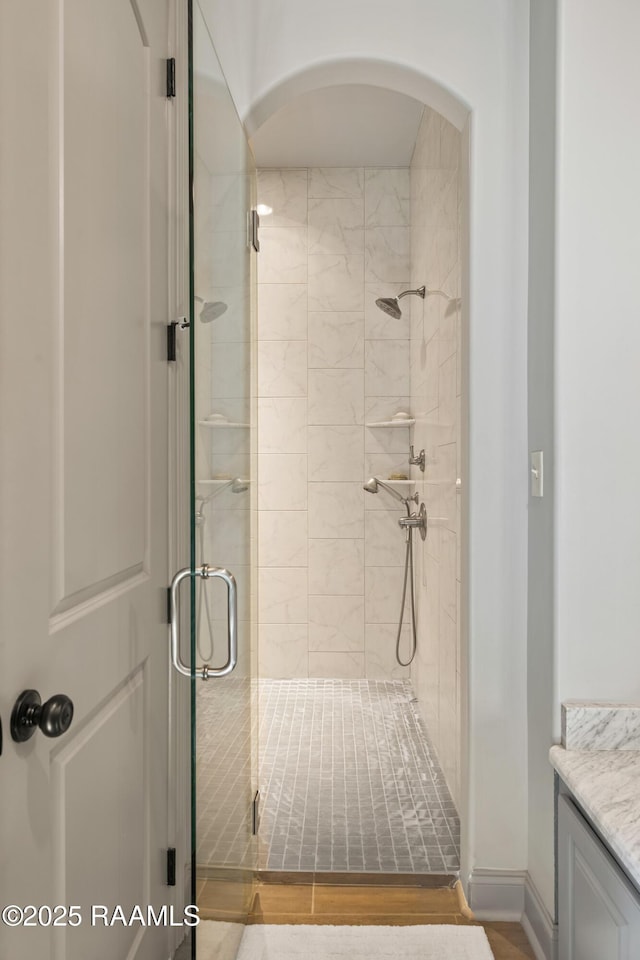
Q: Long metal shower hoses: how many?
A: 1